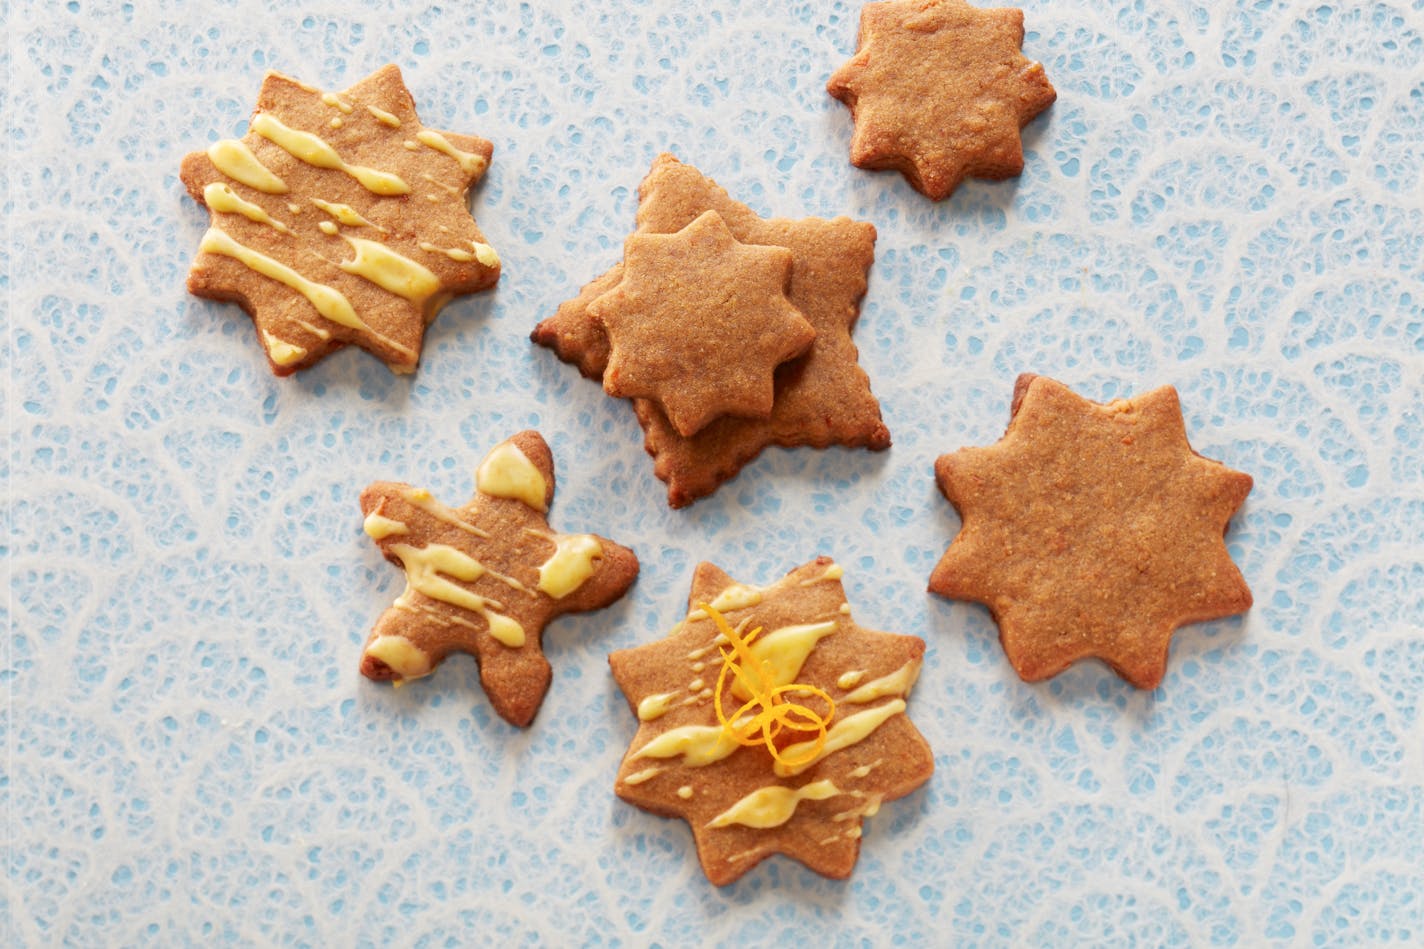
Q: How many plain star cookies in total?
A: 4